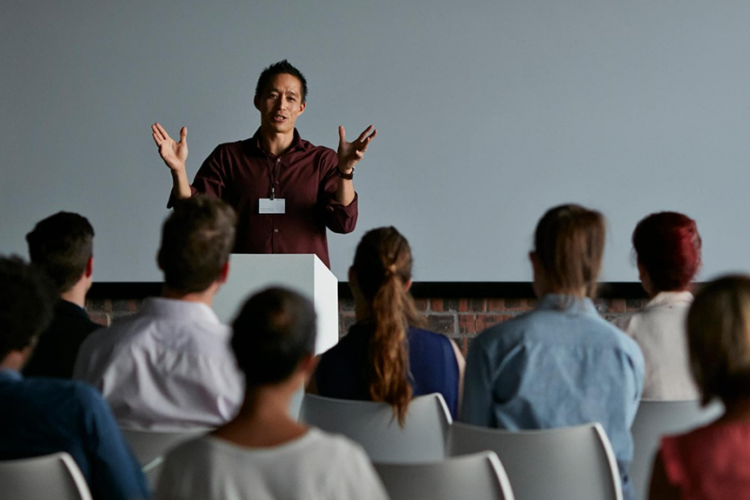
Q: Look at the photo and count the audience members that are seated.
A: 8